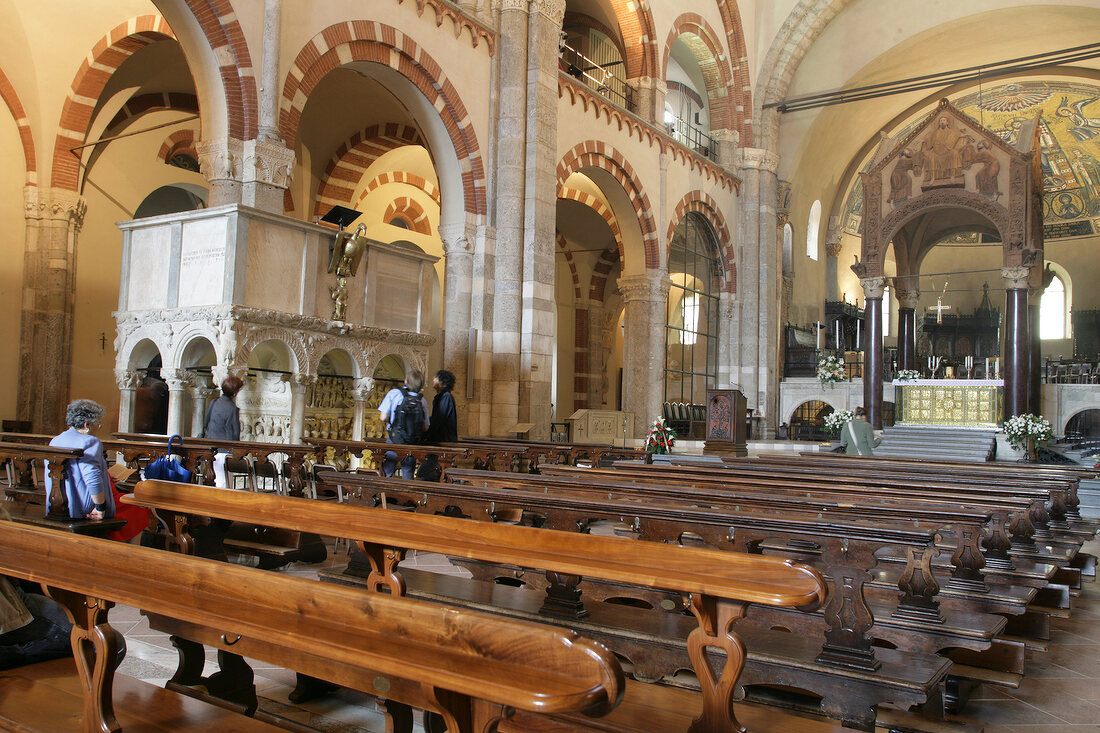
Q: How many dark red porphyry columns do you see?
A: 4